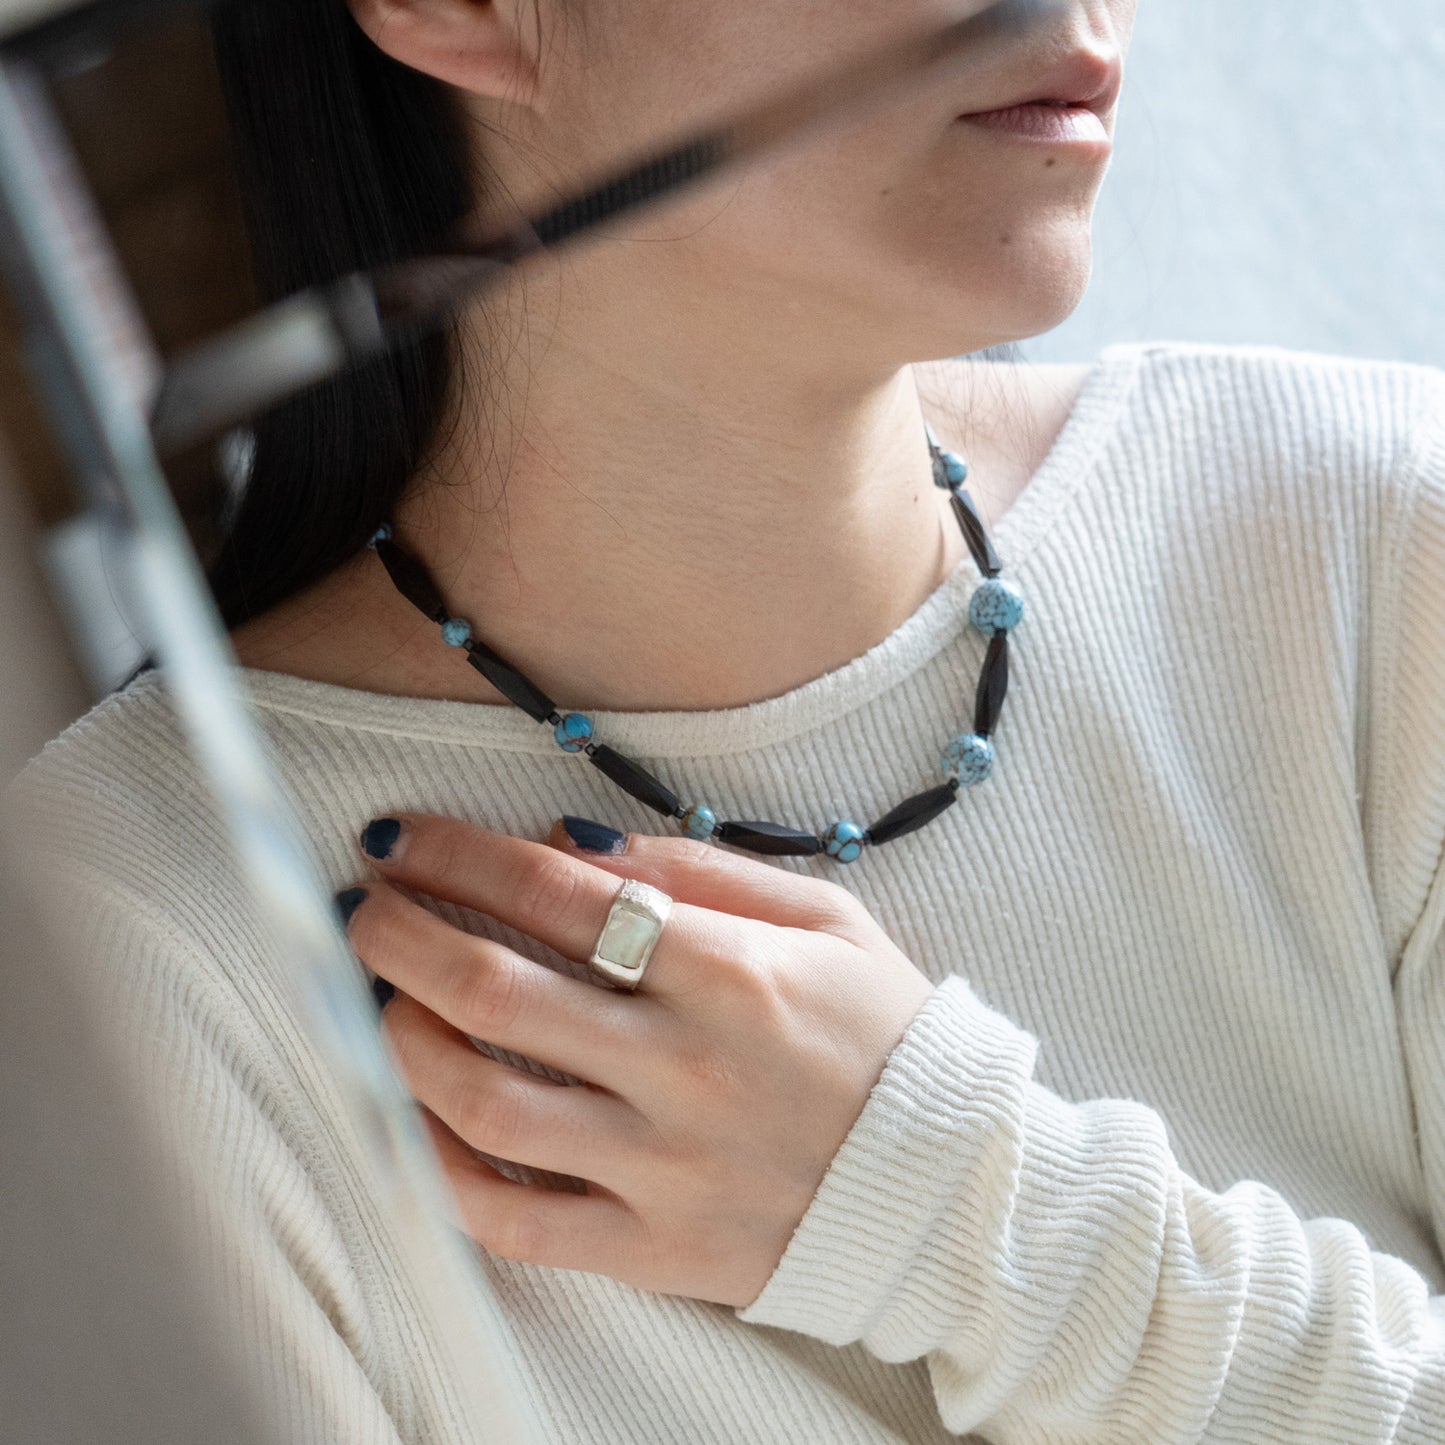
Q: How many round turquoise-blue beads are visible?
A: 8